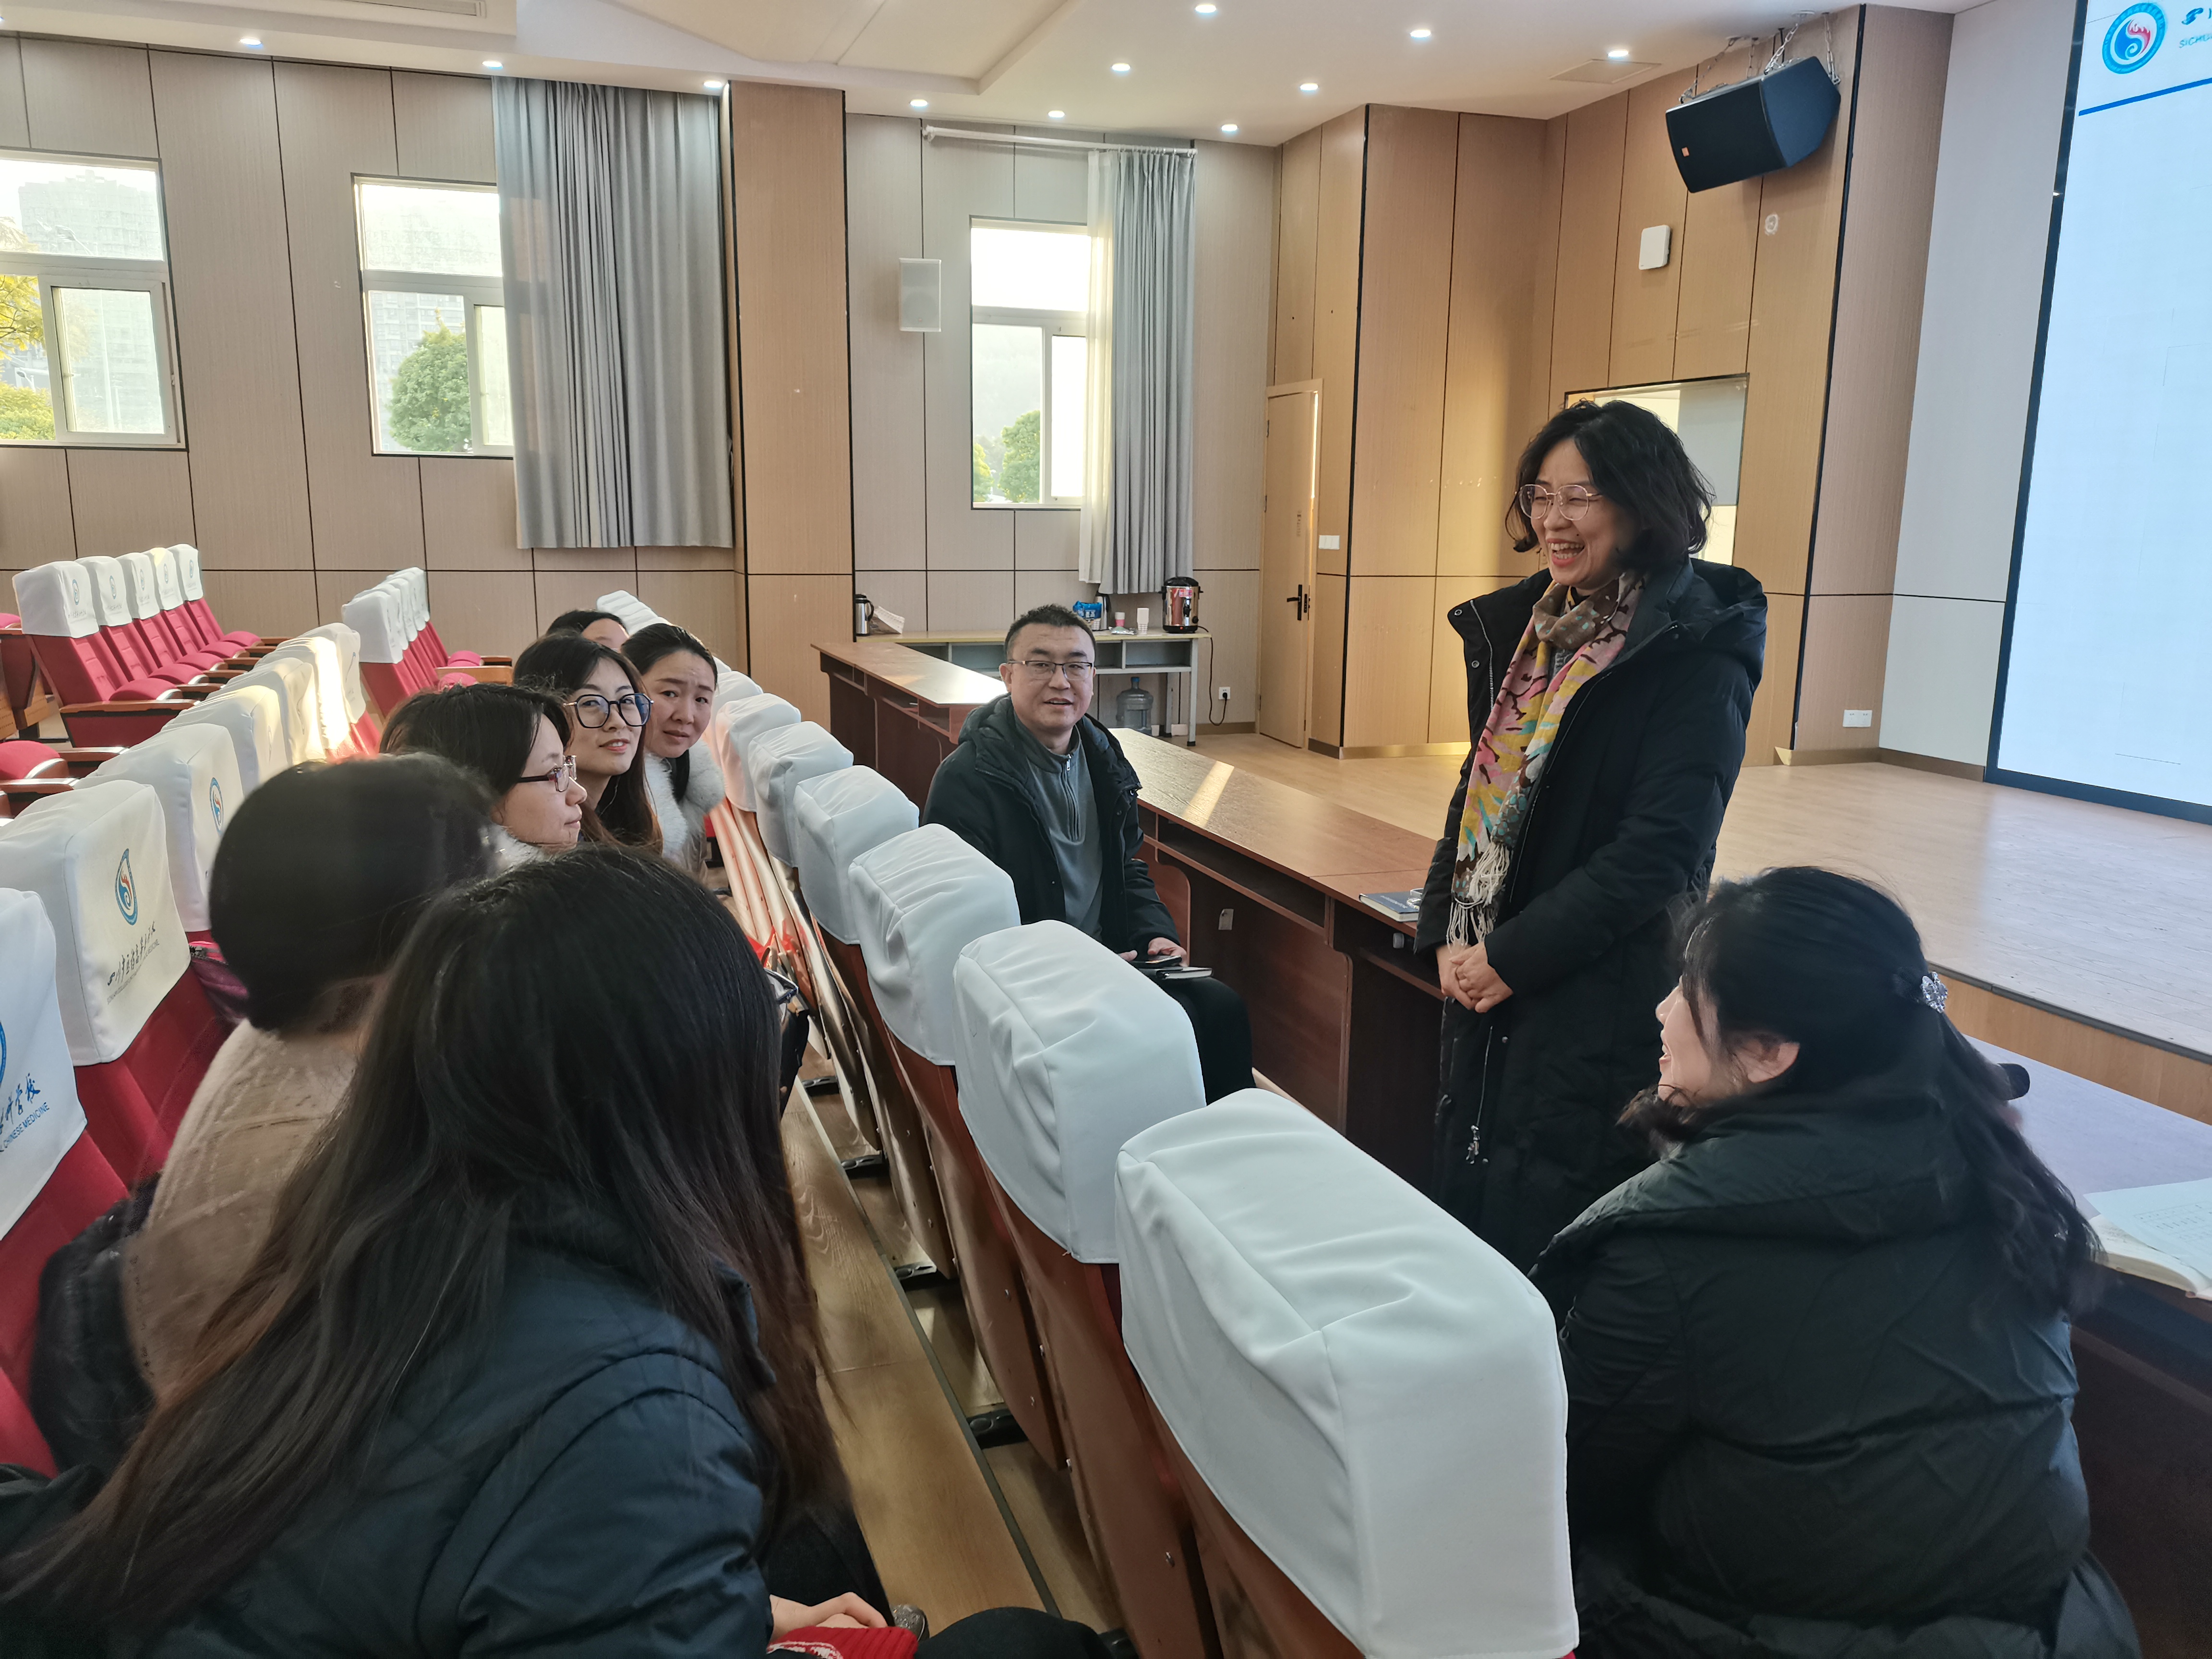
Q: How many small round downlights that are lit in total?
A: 11